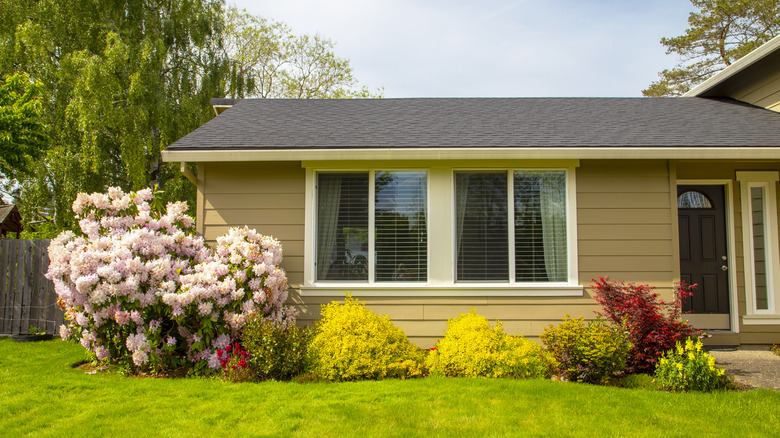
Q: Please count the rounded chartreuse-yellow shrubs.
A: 2